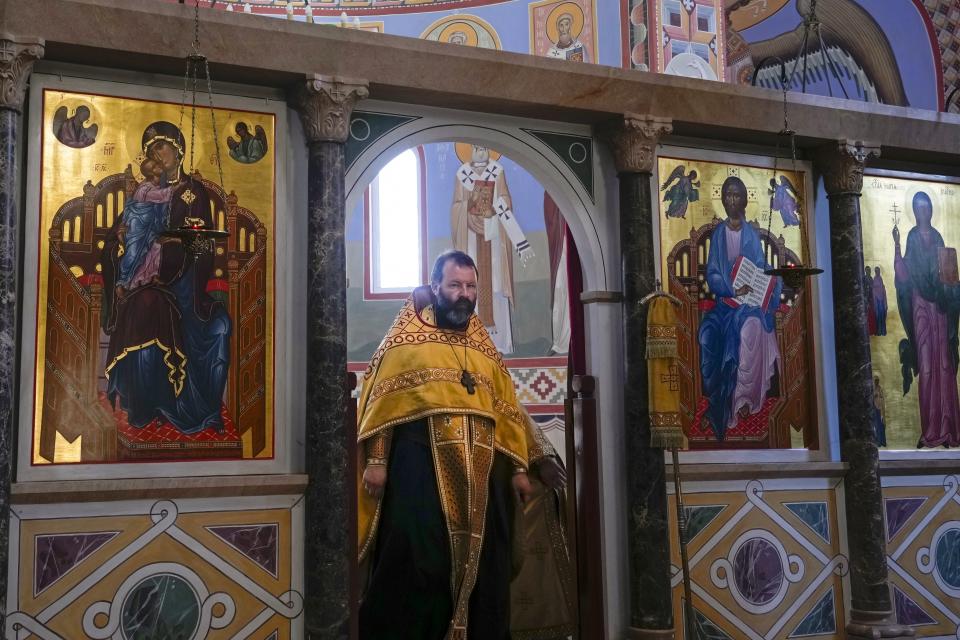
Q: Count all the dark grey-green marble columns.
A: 4